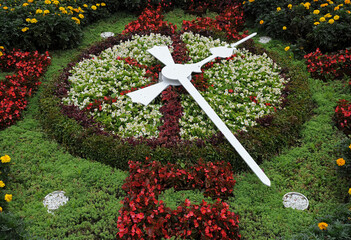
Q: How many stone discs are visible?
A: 4